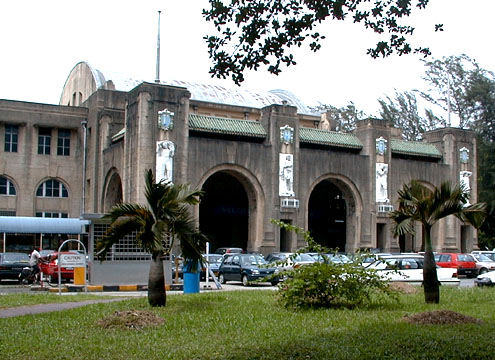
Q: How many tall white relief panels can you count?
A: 4